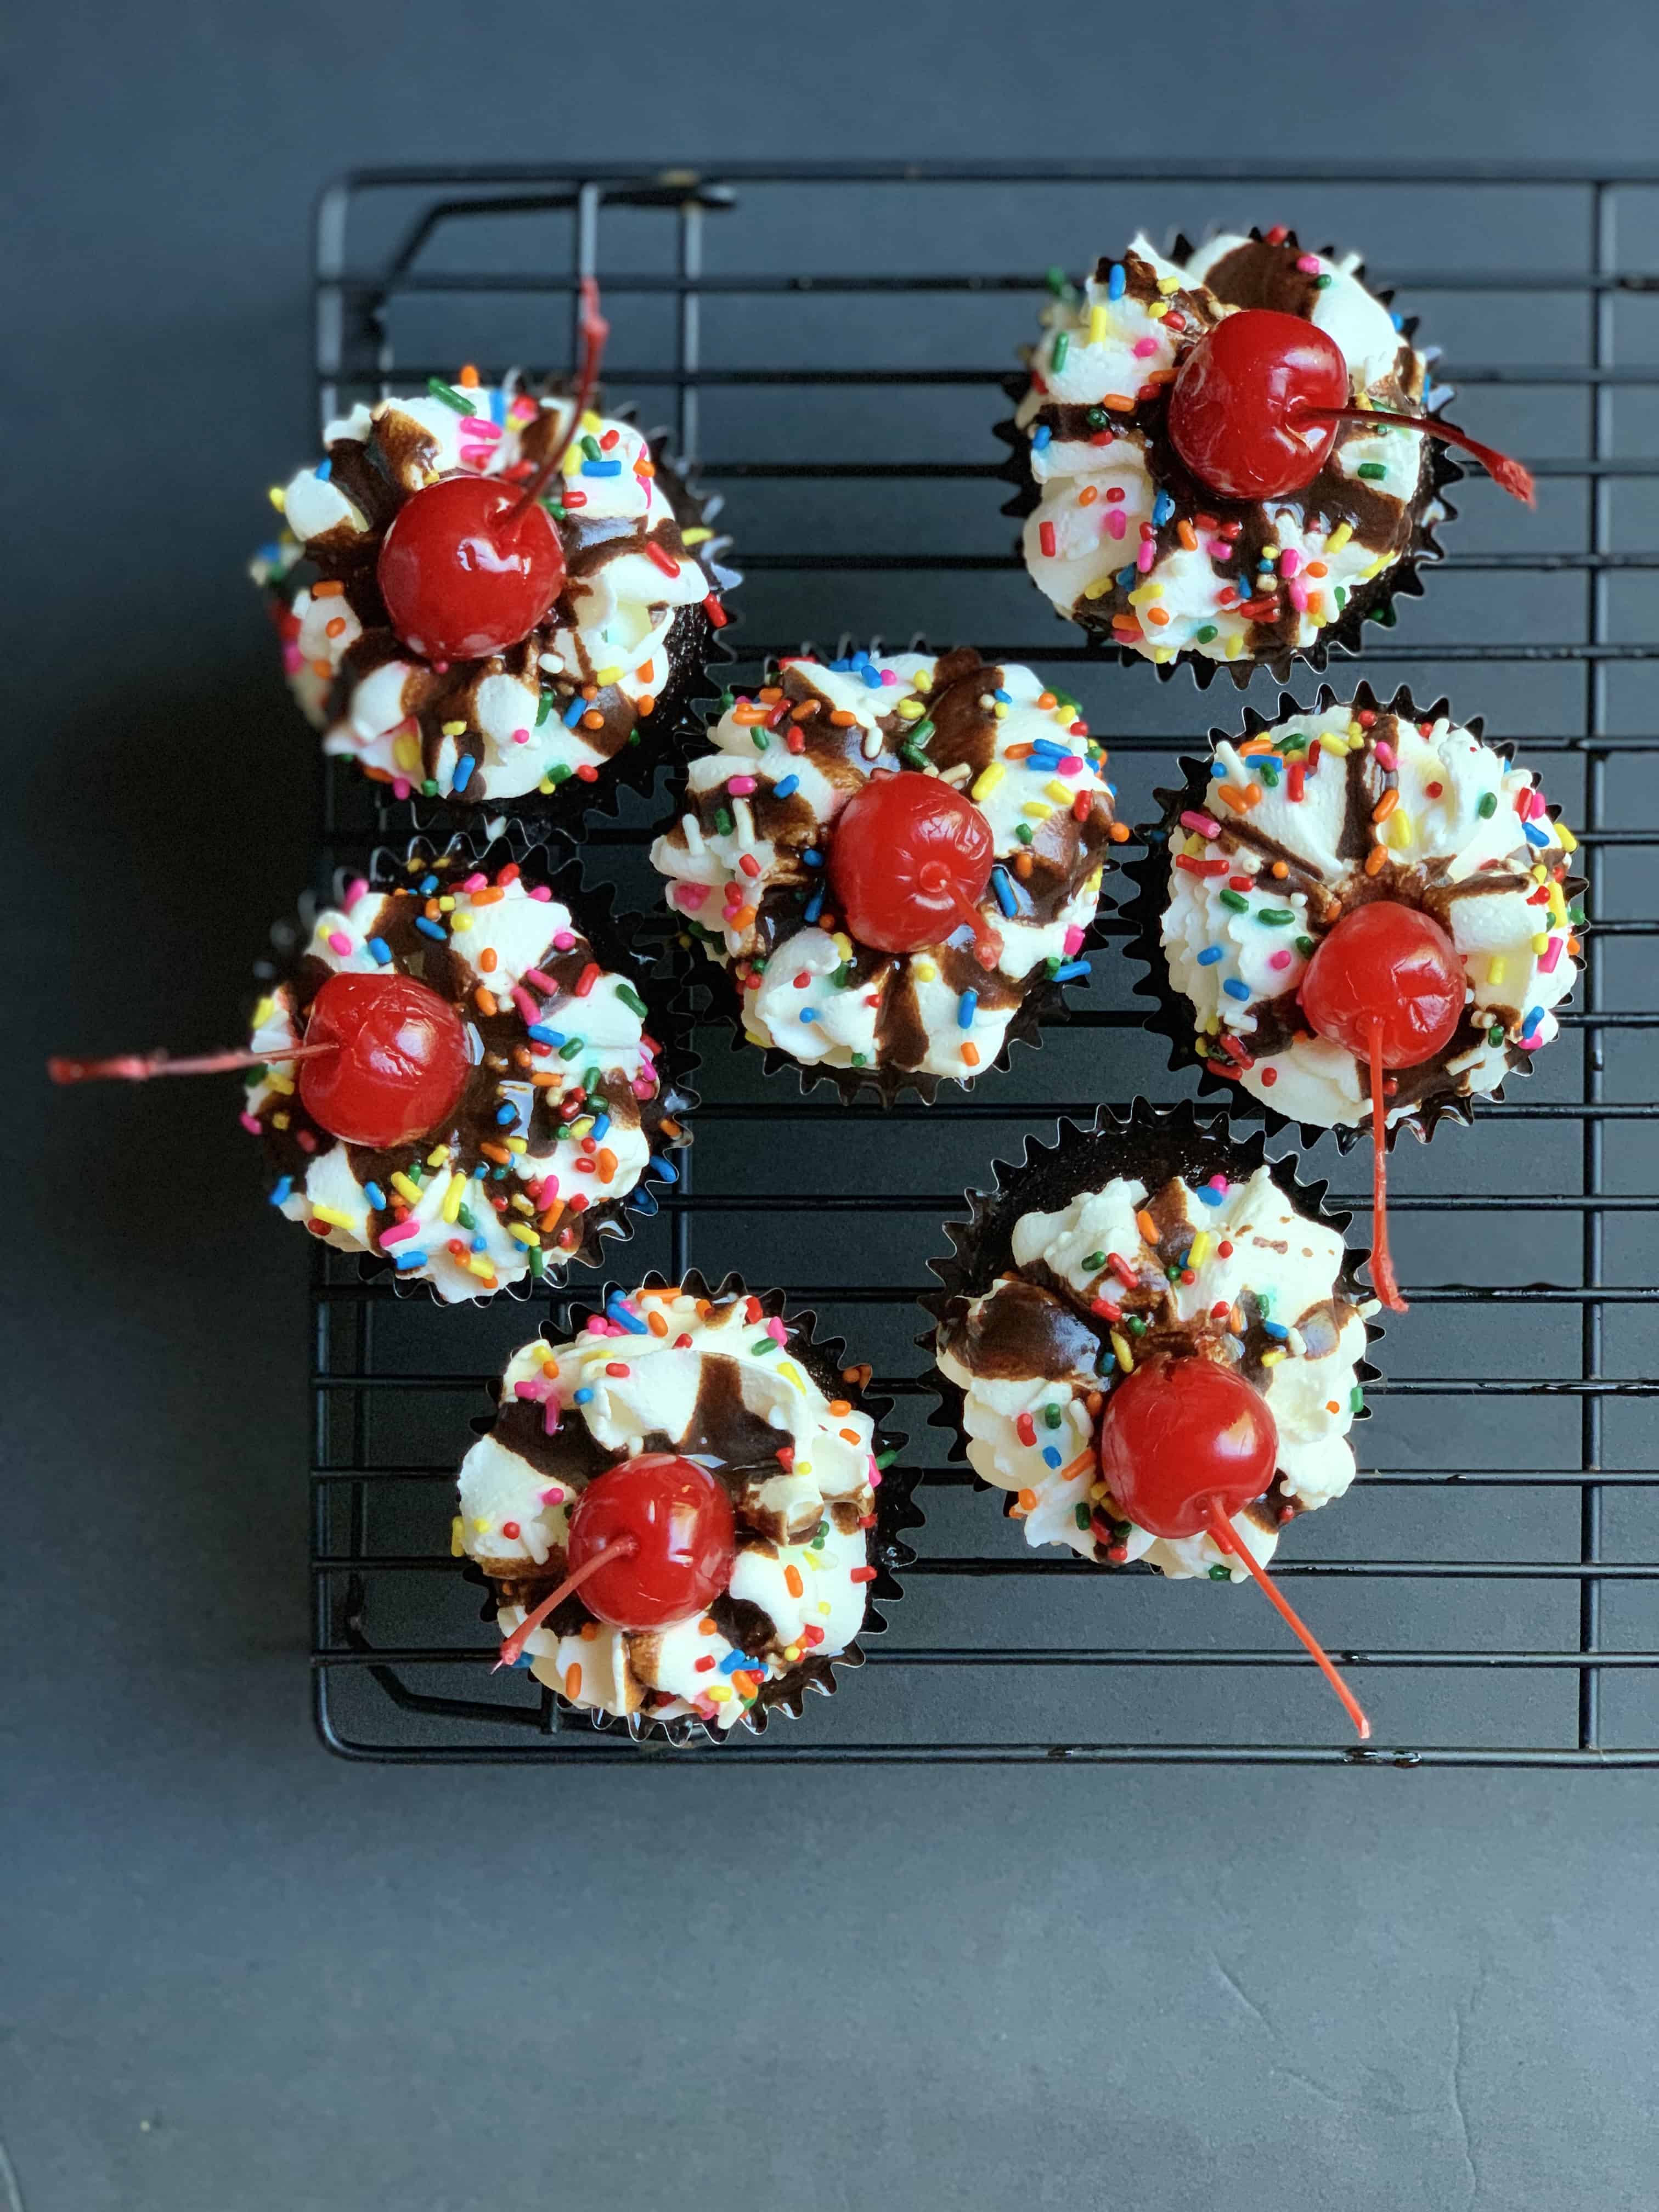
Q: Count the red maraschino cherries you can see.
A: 7